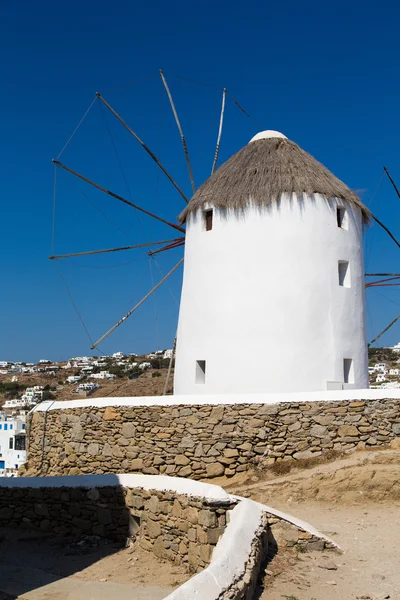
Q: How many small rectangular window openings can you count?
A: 5